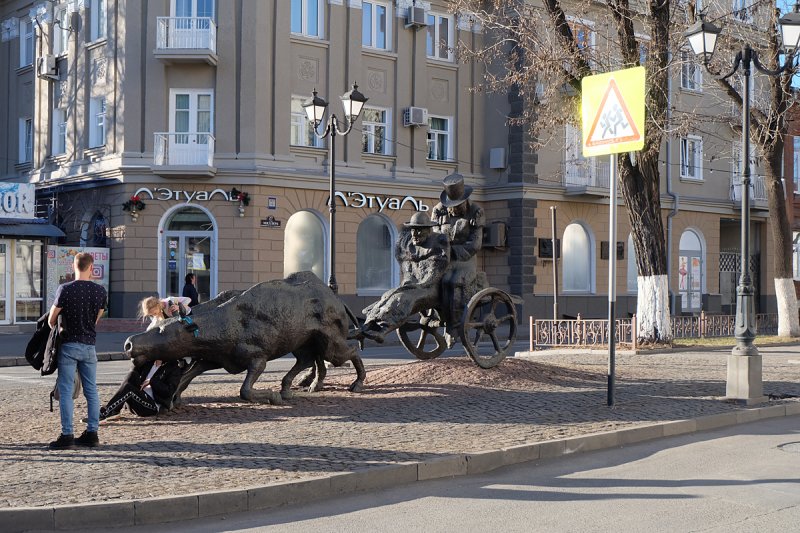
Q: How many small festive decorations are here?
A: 2